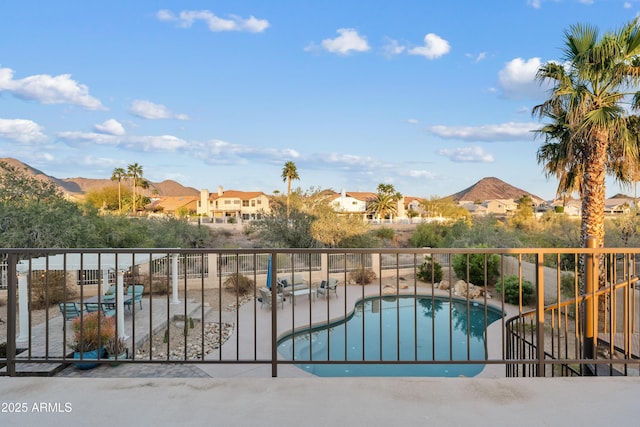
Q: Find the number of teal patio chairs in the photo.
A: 4